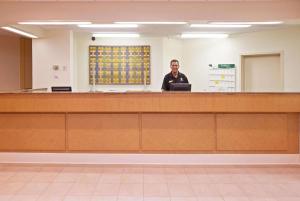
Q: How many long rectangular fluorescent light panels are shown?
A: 8